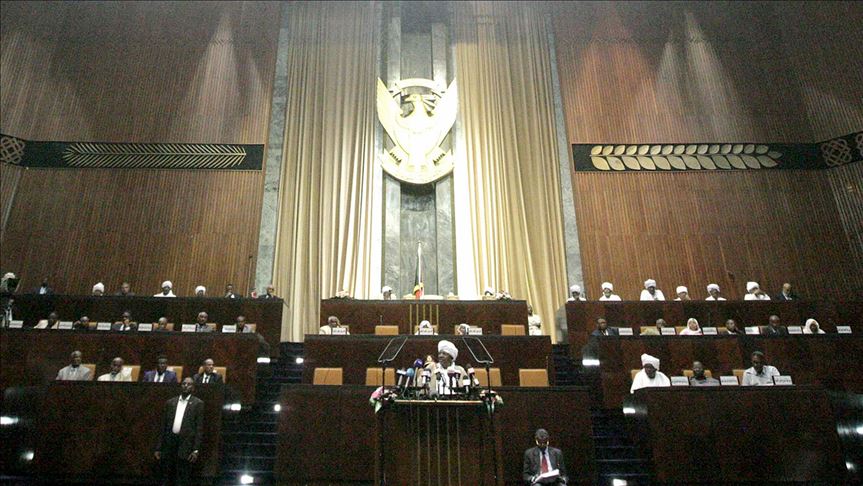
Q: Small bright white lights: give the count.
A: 12